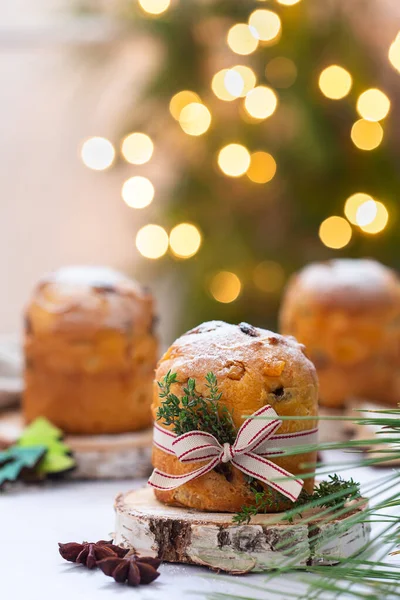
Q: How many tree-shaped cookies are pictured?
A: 2